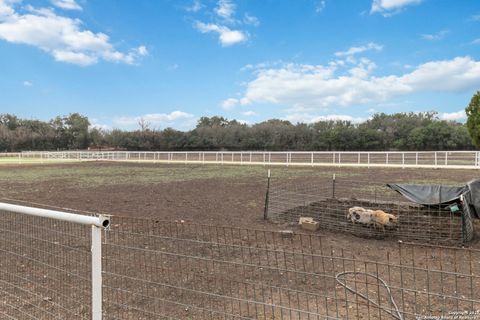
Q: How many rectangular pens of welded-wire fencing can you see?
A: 1